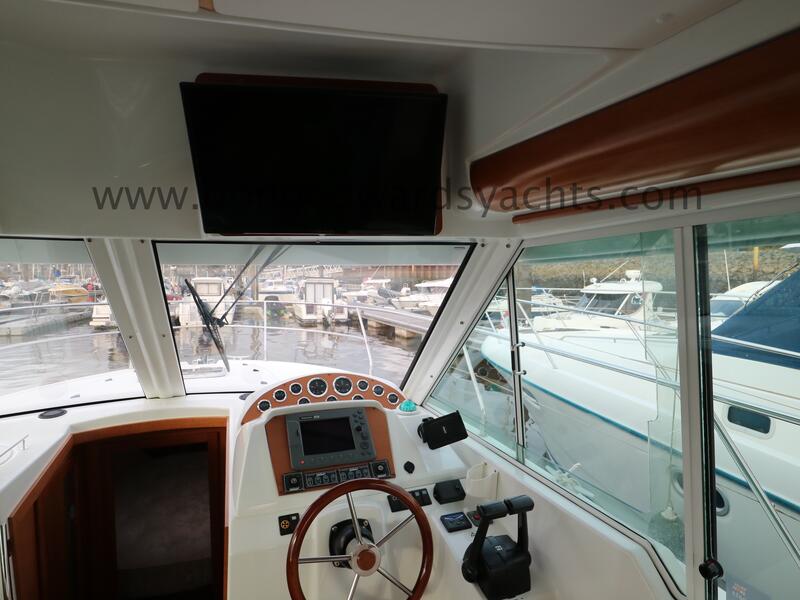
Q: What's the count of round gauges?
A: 11